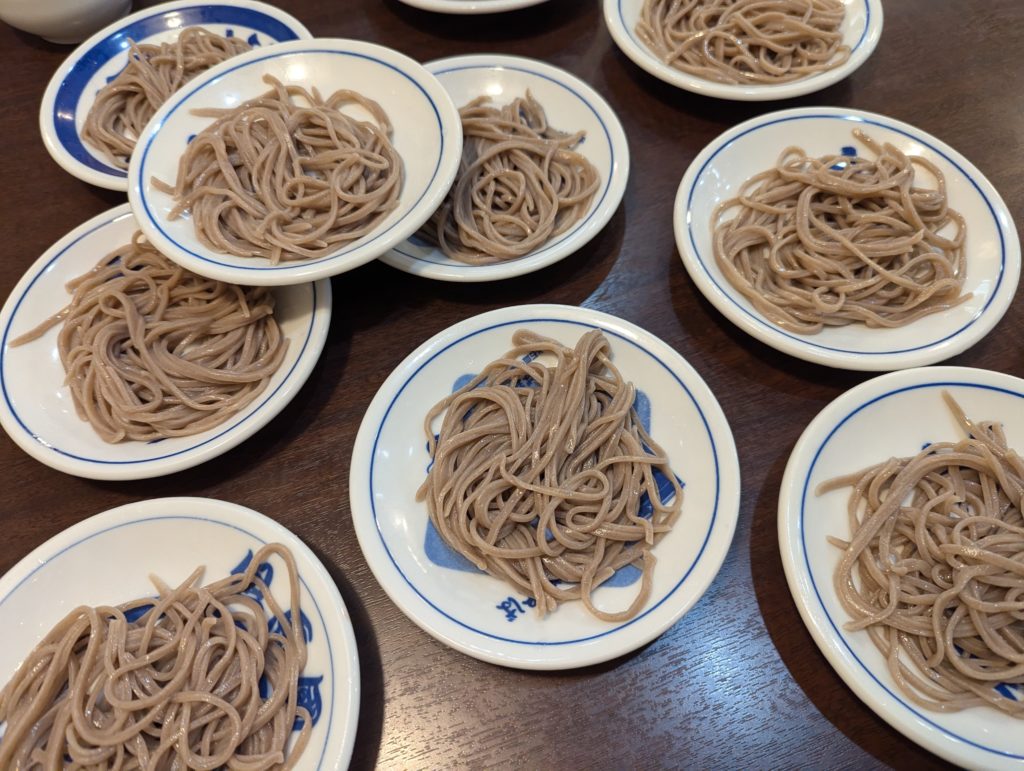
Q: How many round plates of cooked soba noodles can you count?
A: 9